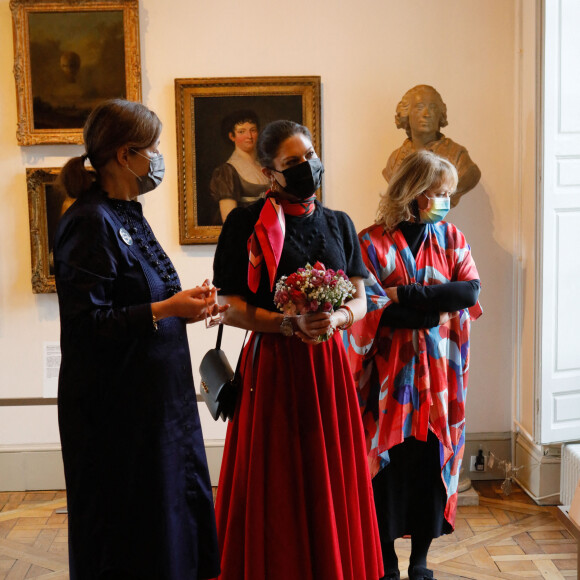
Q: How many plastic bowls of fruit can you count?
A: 0